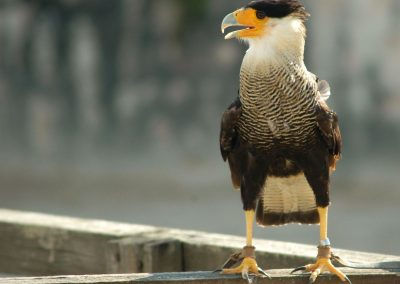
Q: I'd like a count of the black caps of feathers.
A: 1